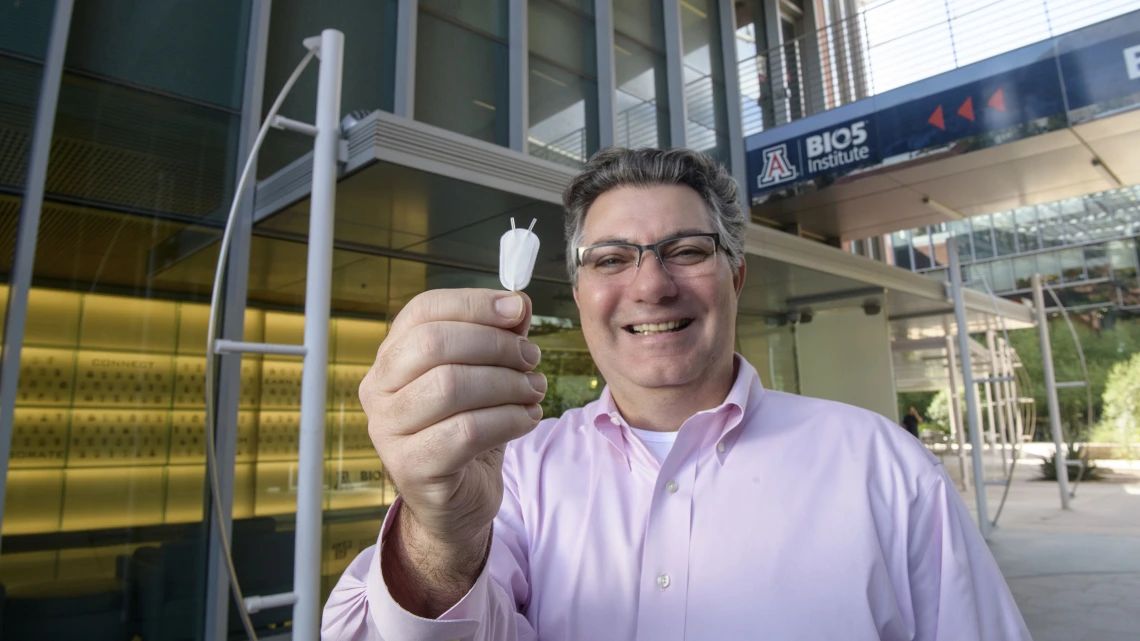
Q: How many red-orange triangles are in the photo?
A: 3